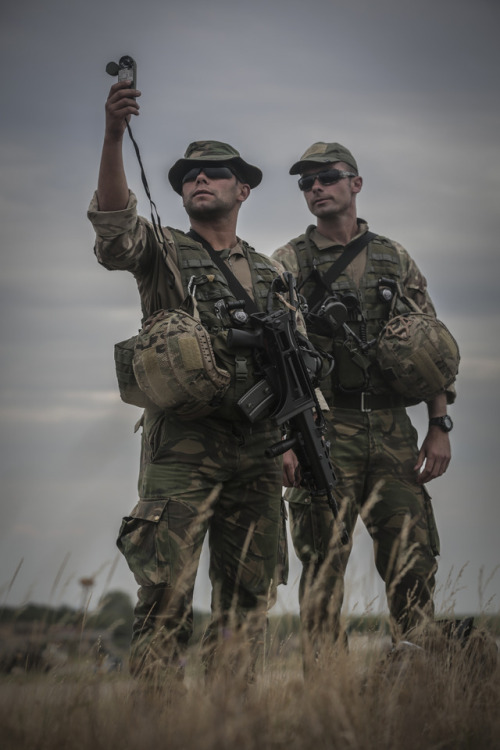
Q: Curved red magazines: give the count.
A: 0